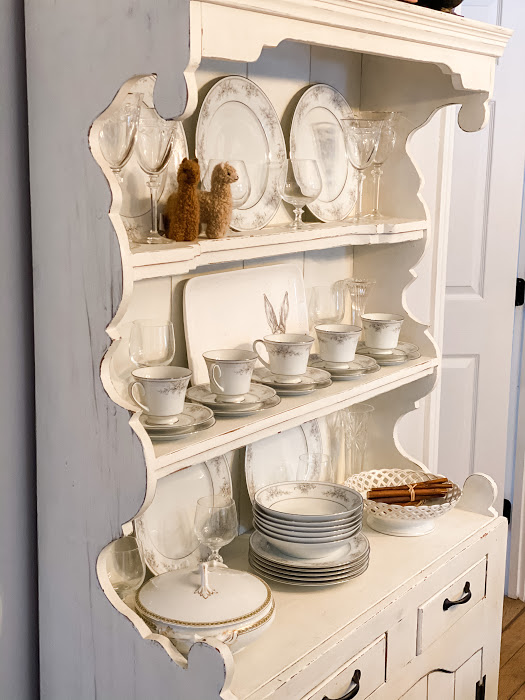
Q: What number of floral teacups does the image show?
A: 5